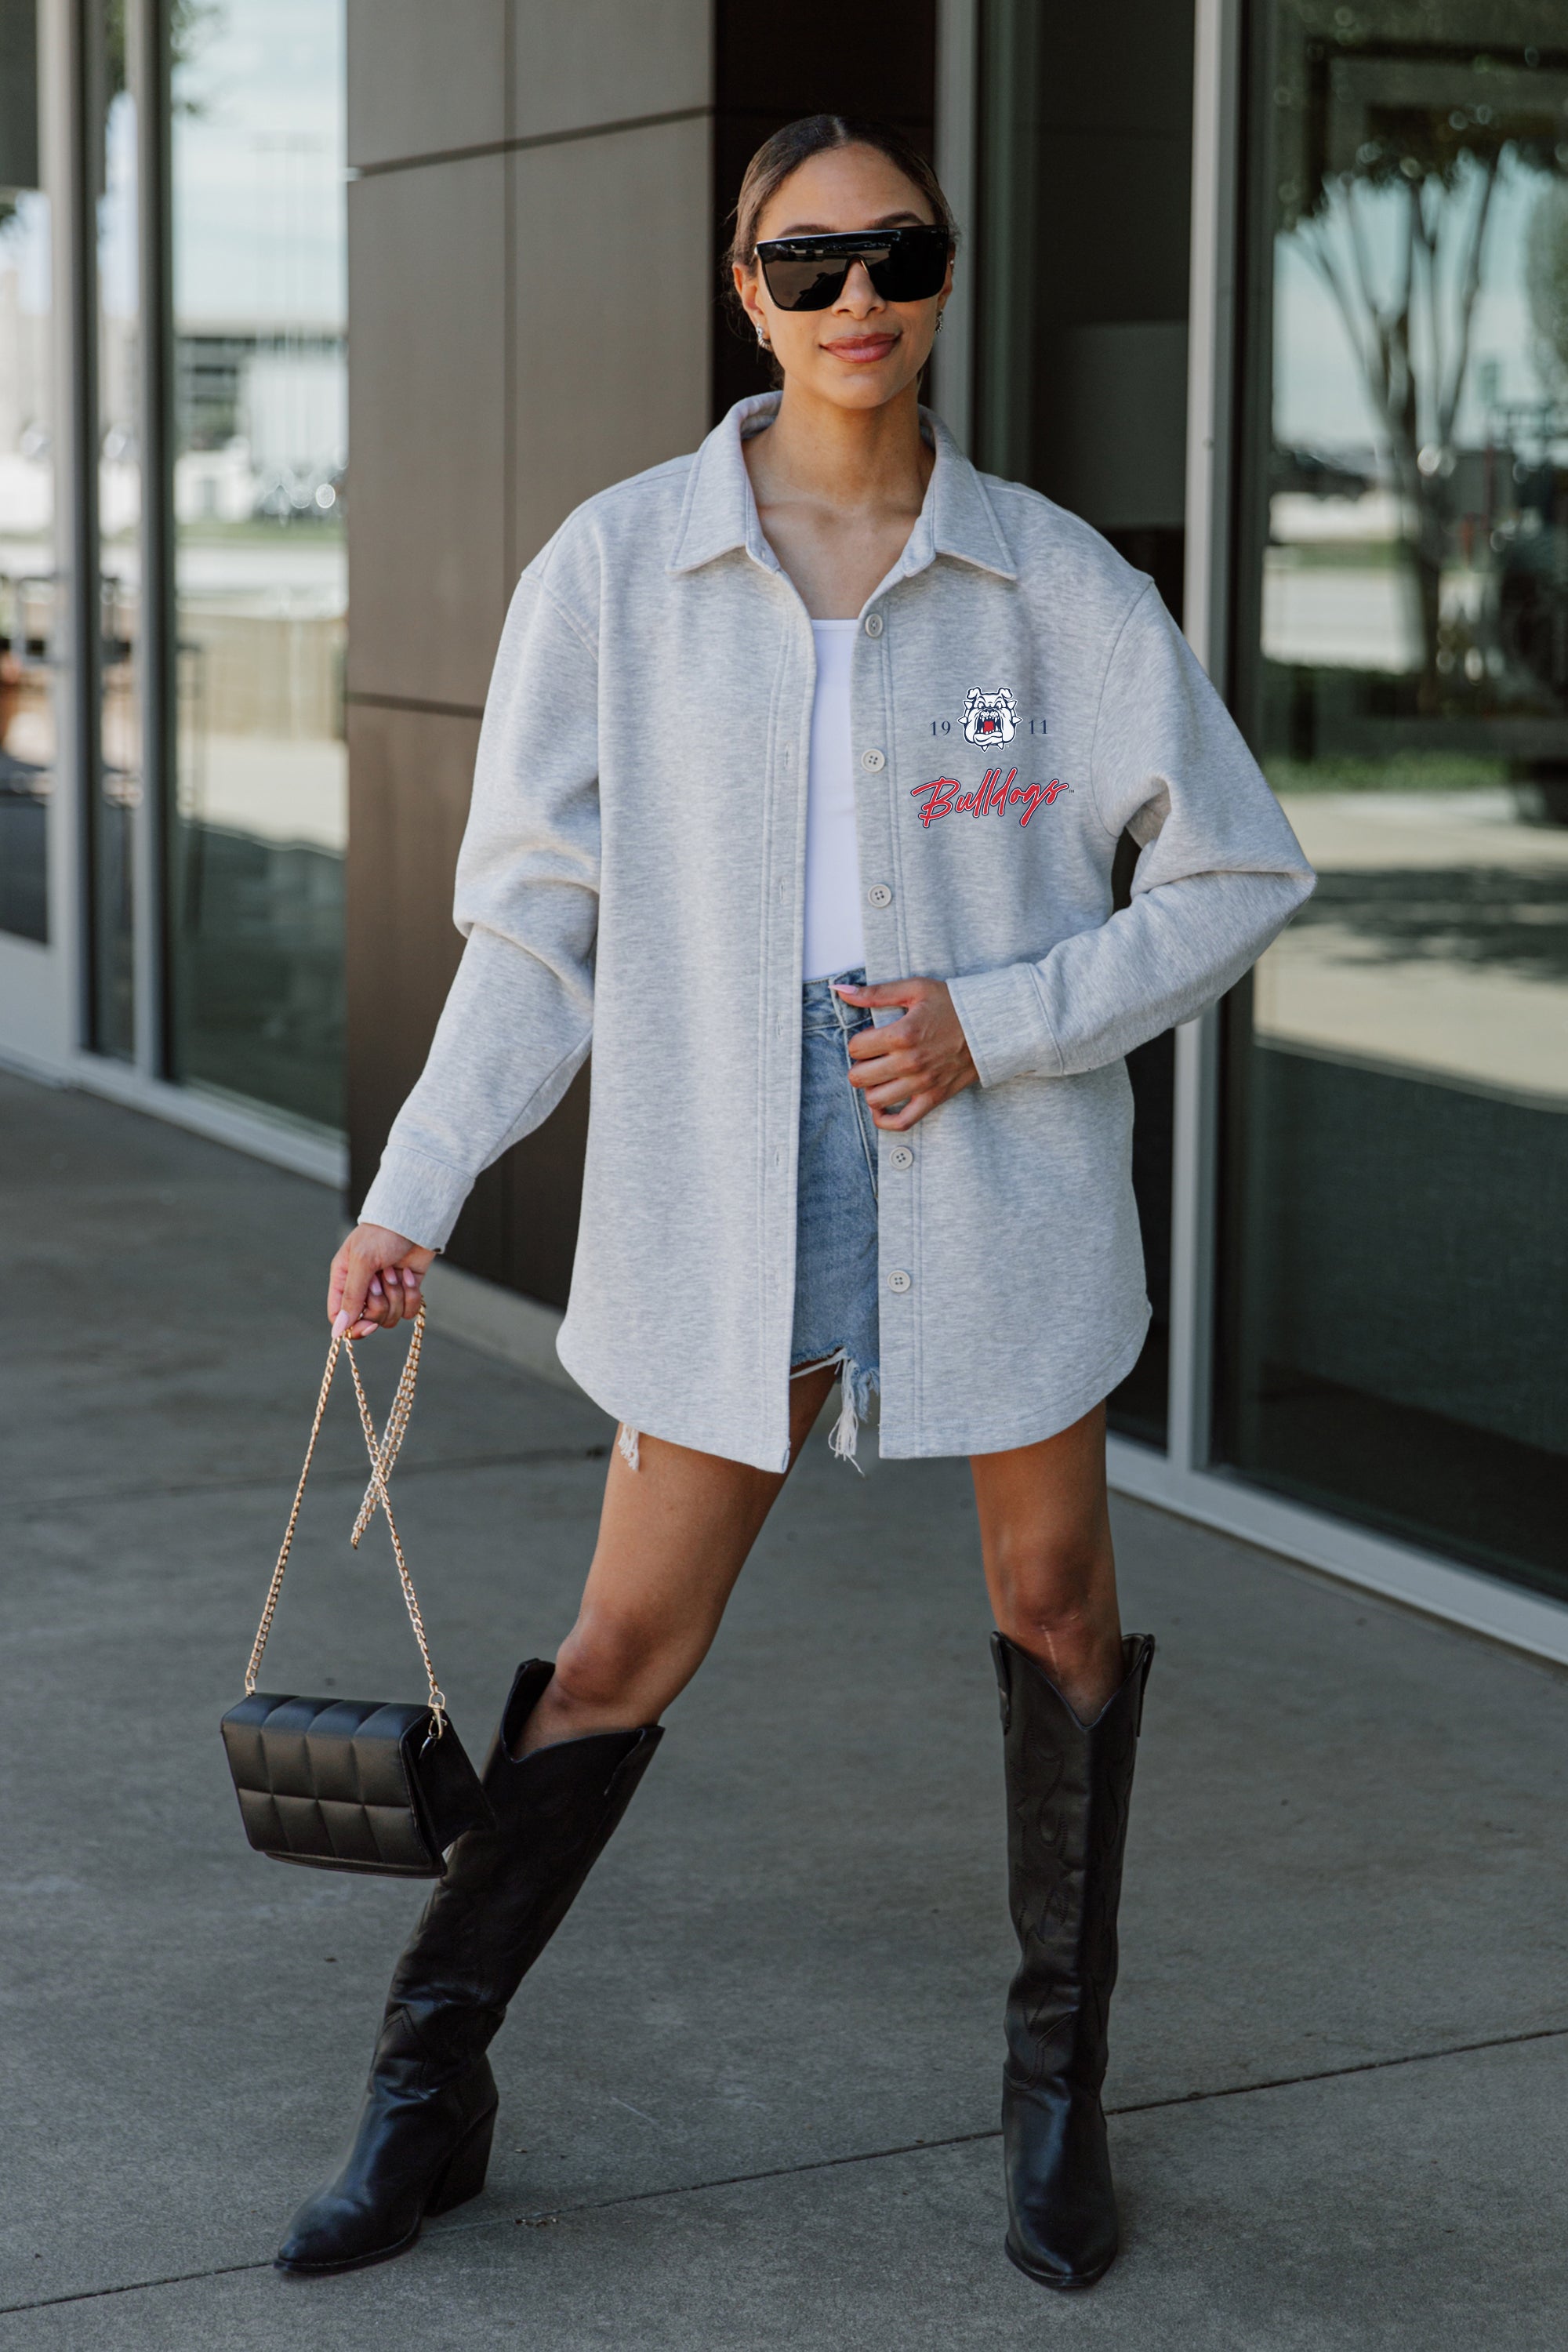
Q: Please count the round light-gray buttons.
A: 5